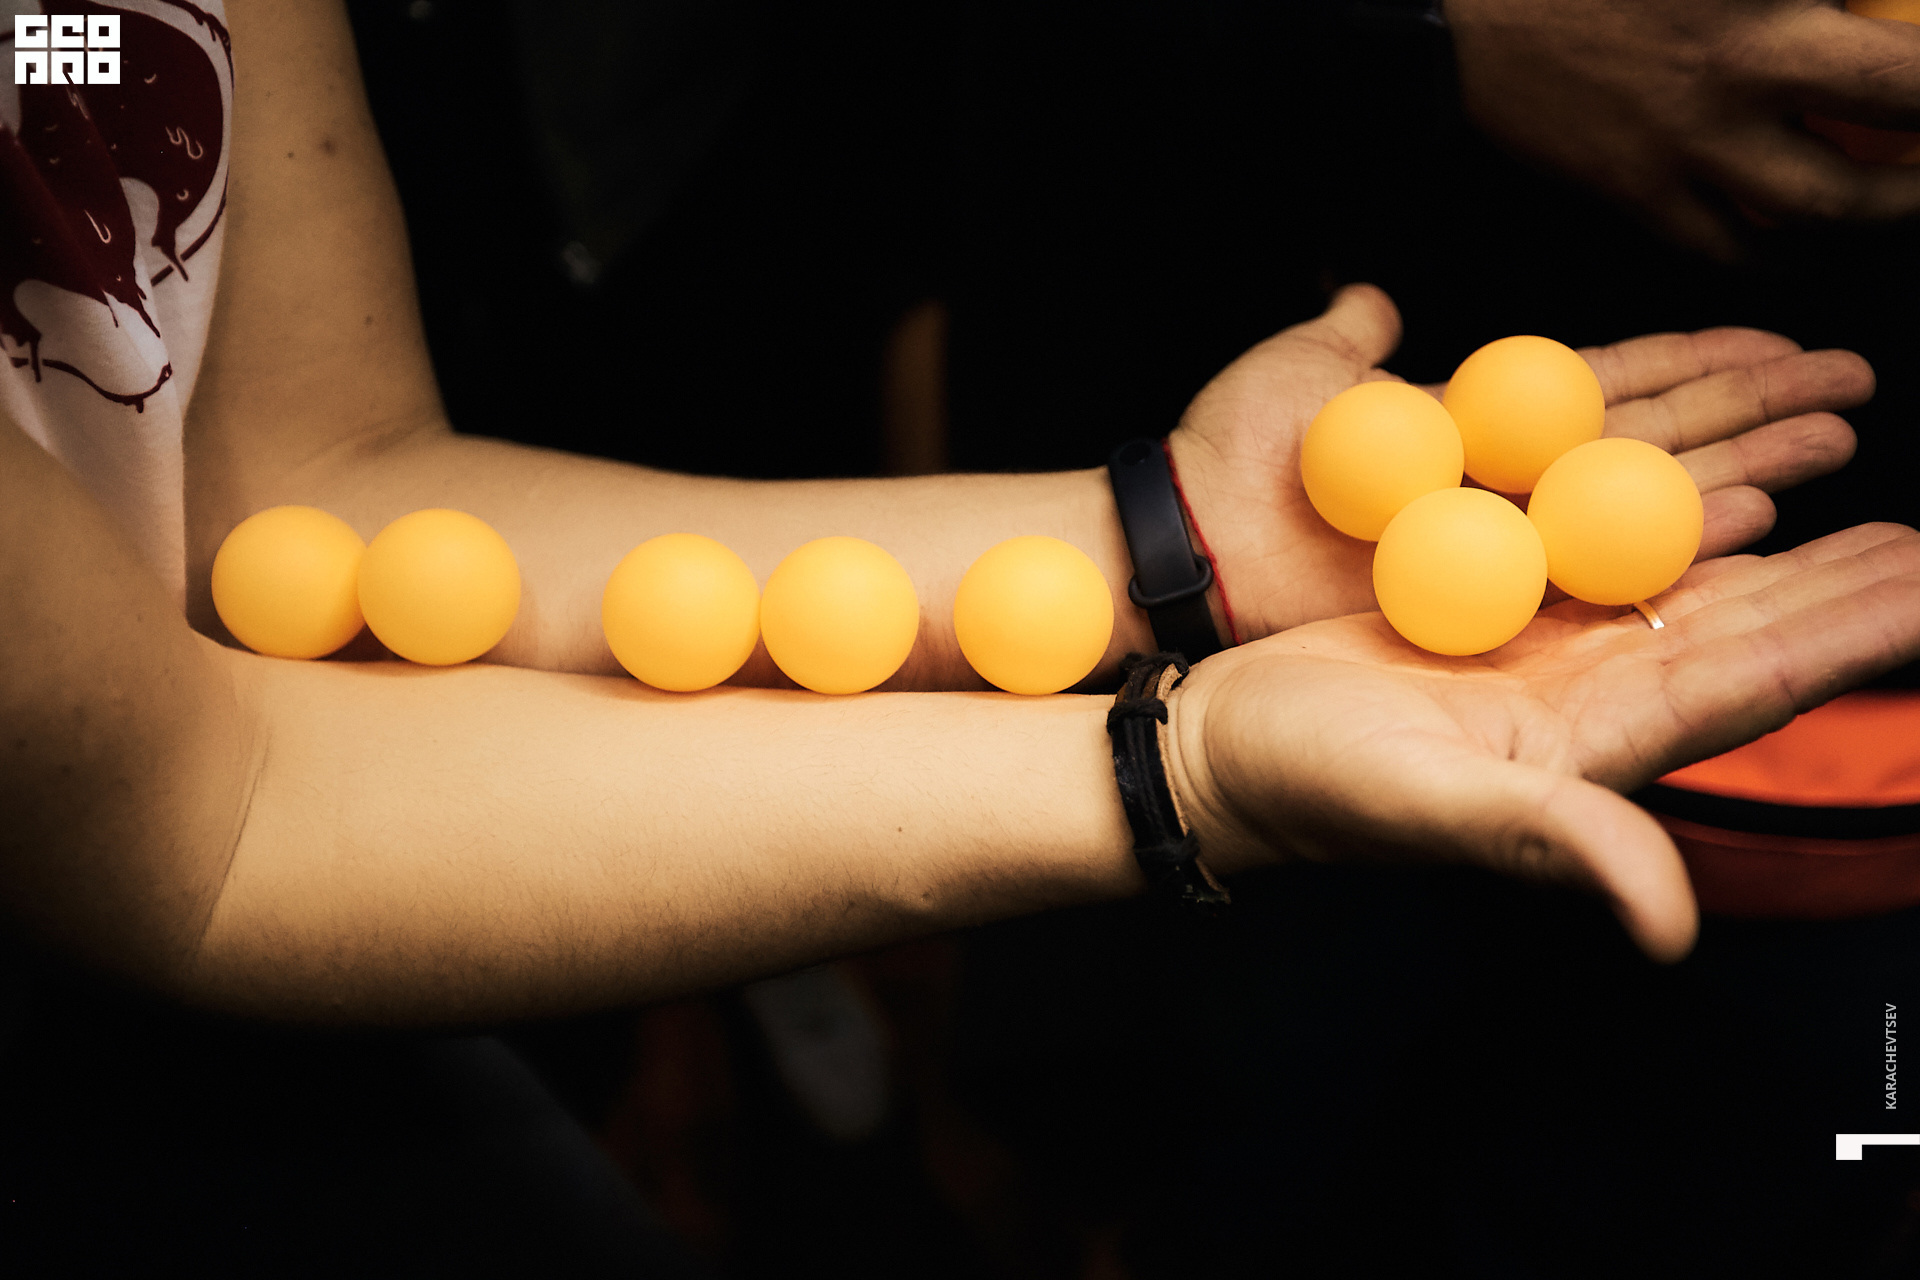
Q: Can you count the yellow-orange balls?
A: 9